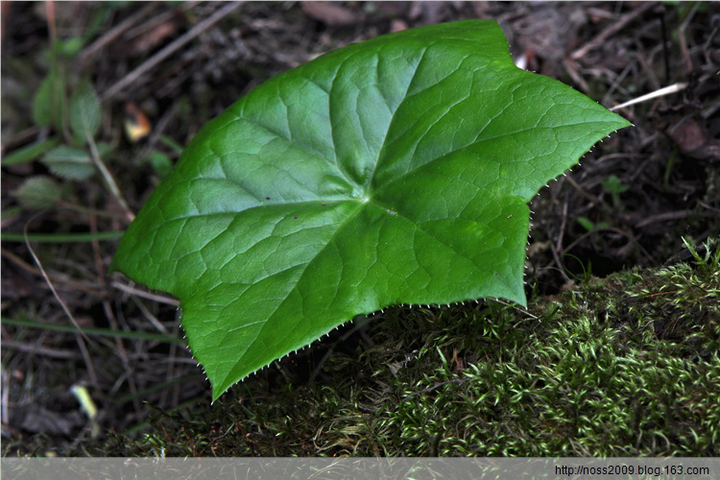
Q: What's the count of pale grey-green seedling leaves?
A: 3